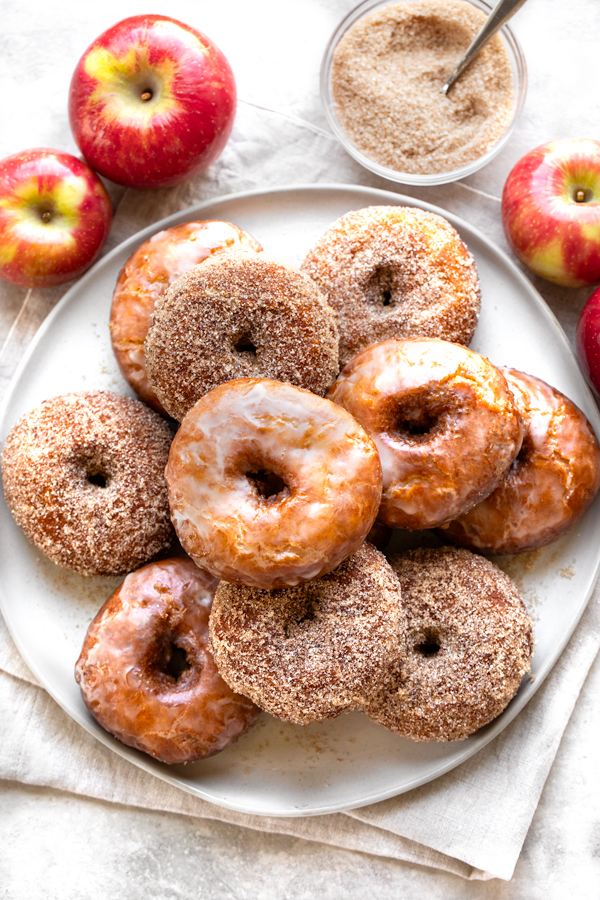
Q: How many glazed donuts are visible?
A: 5